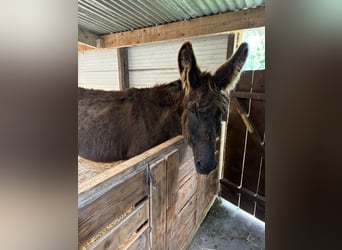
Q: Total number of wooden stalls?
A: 1